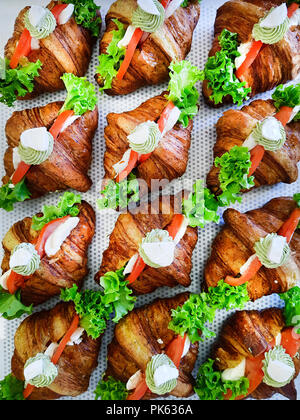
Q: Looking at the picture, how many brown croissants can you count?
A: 12